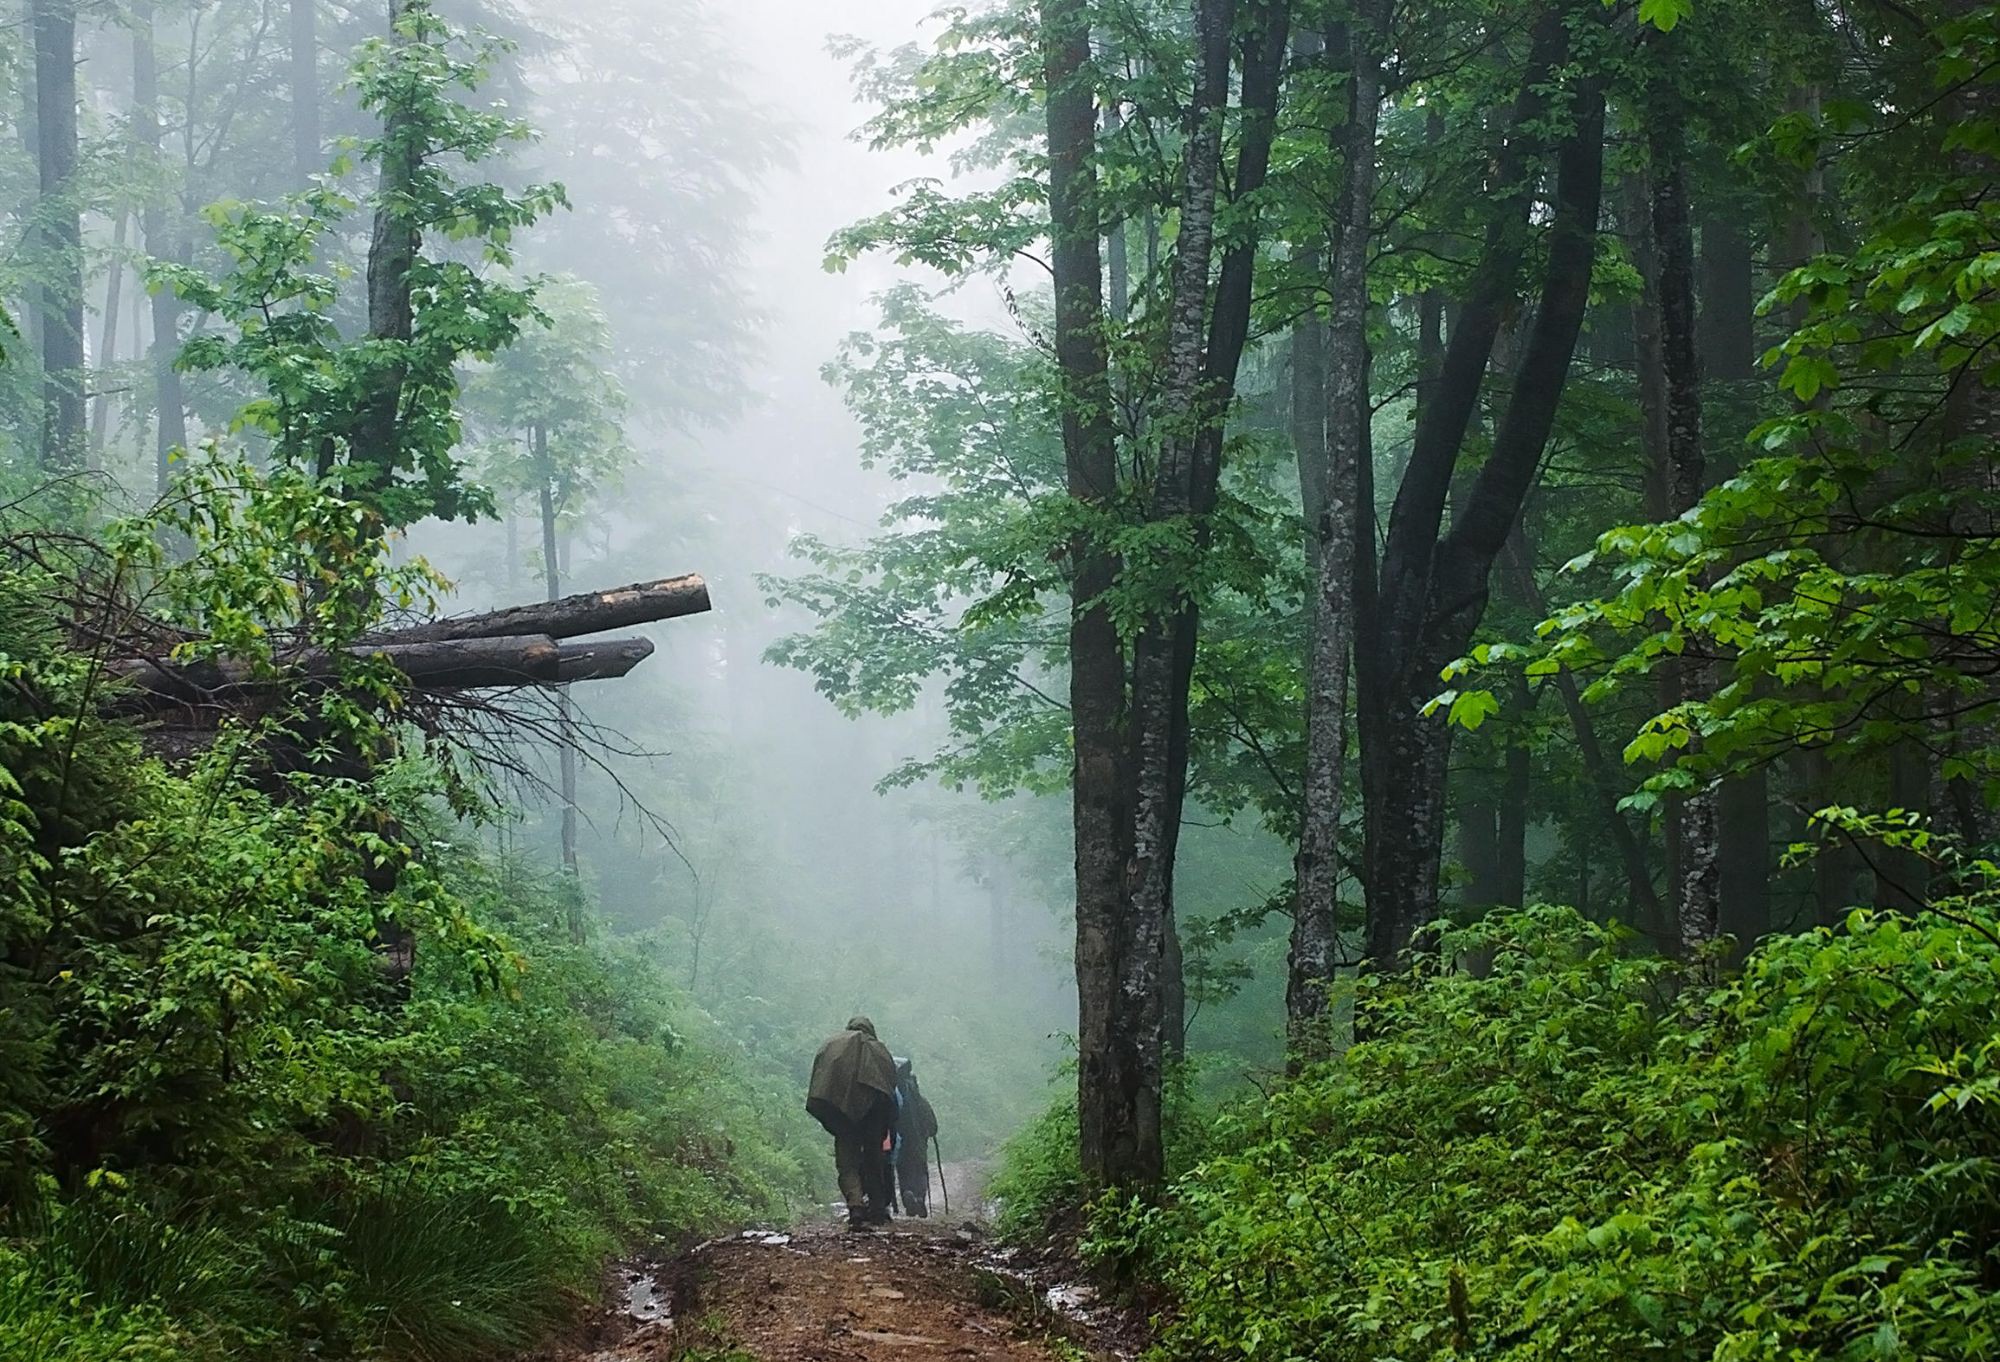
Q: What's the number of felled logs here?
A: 3